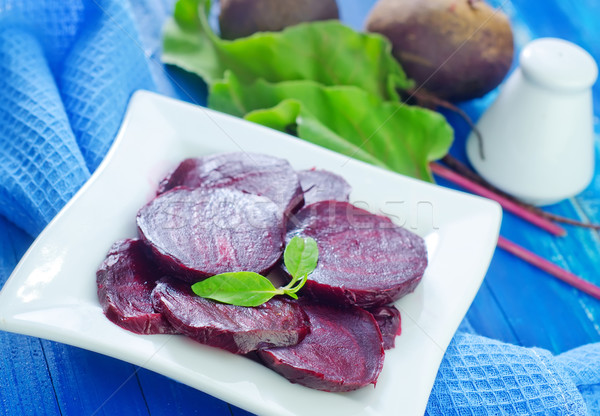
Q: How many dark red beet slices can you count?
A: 8